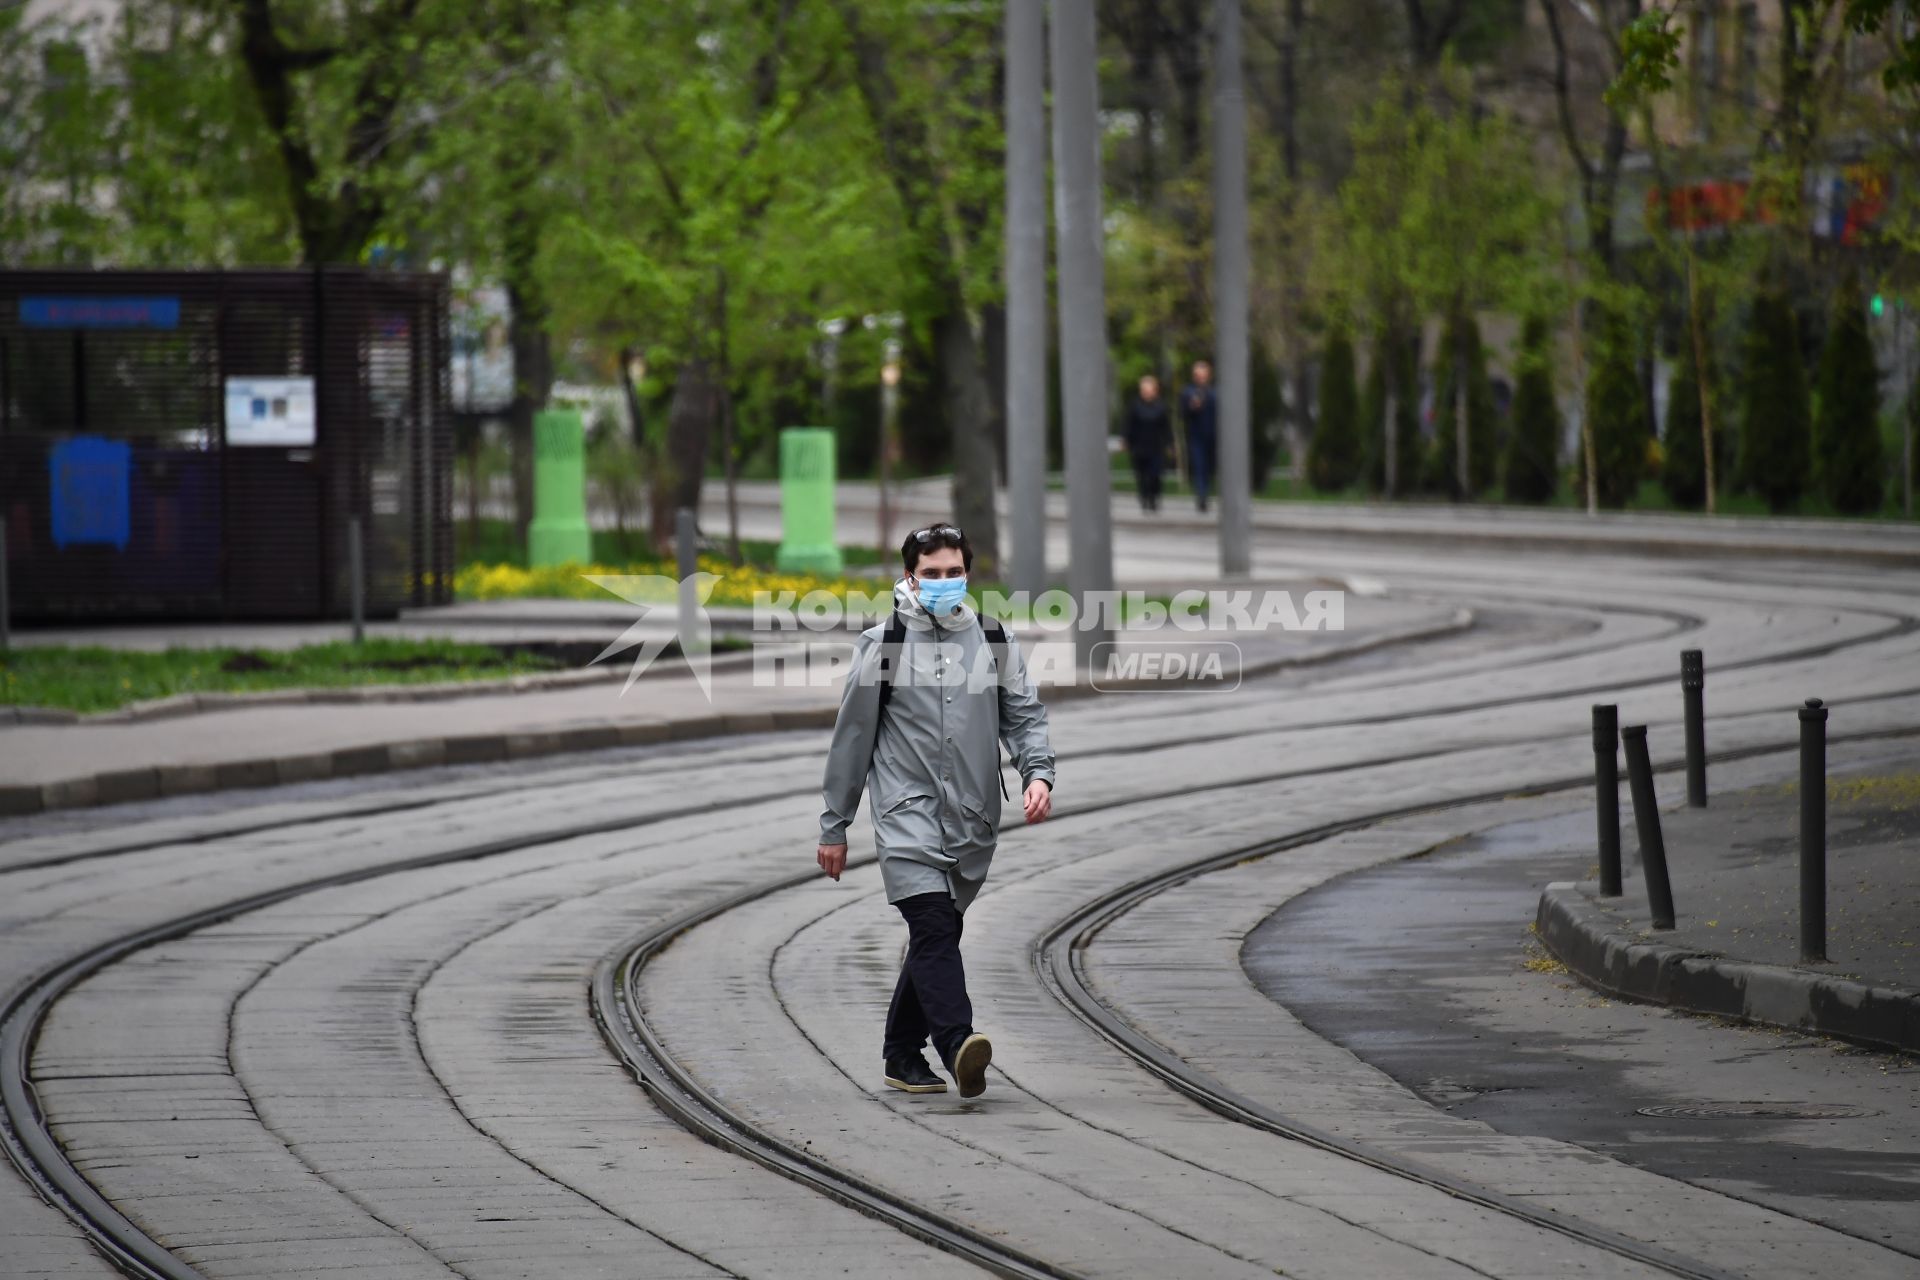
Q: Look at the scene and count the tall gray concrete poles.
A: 3